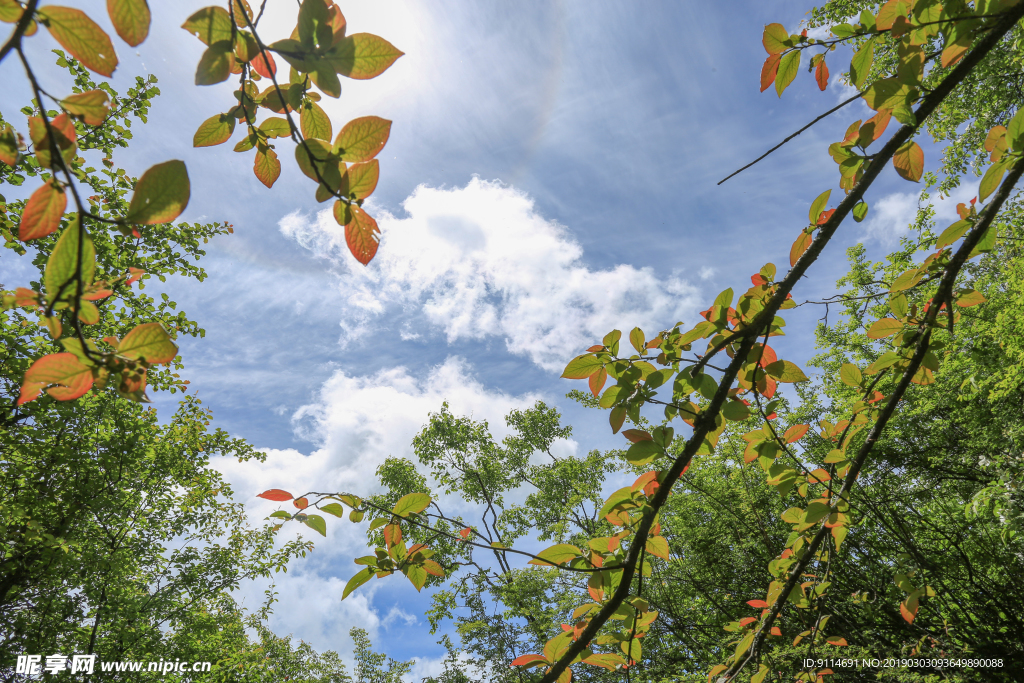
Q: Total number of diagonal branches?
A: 2